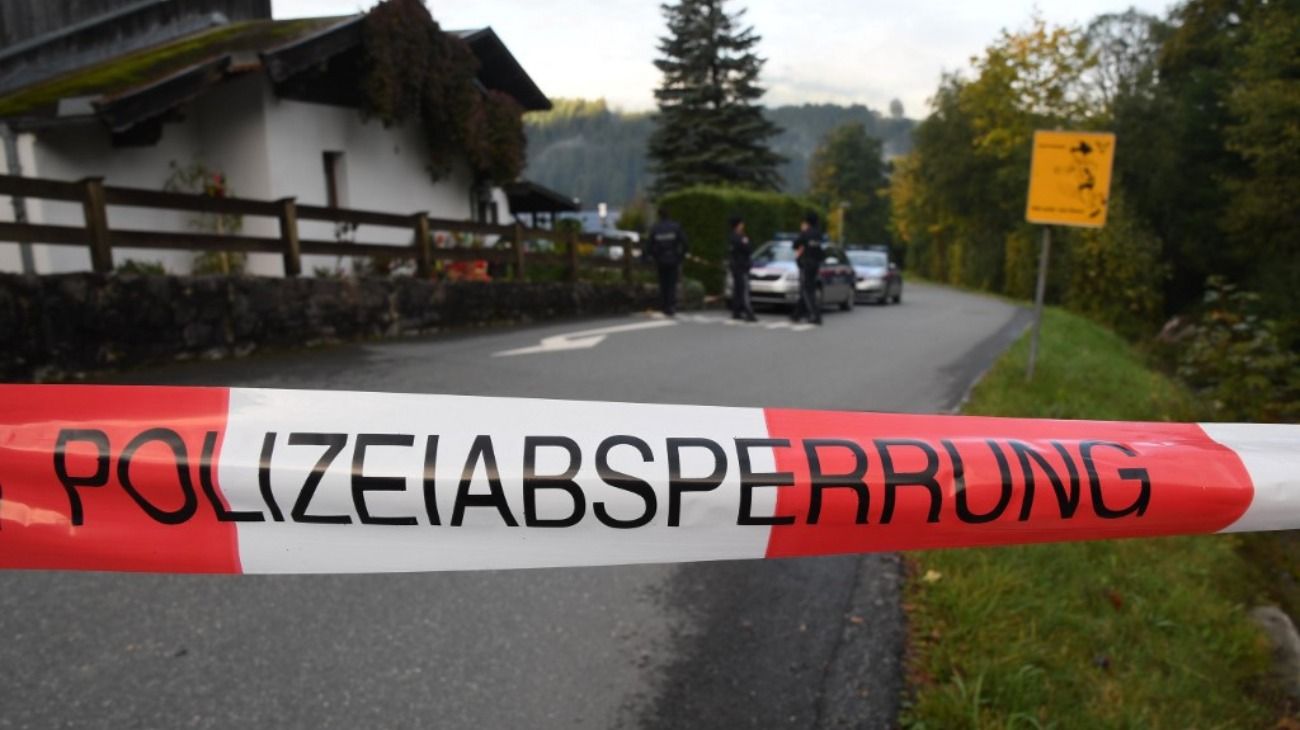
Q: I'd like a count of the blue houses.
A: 0